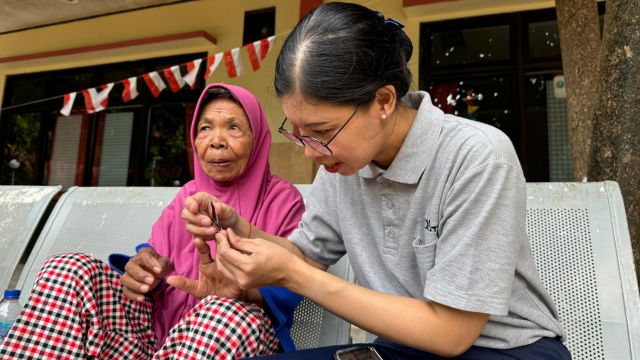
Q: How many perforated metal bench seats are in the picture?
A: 3